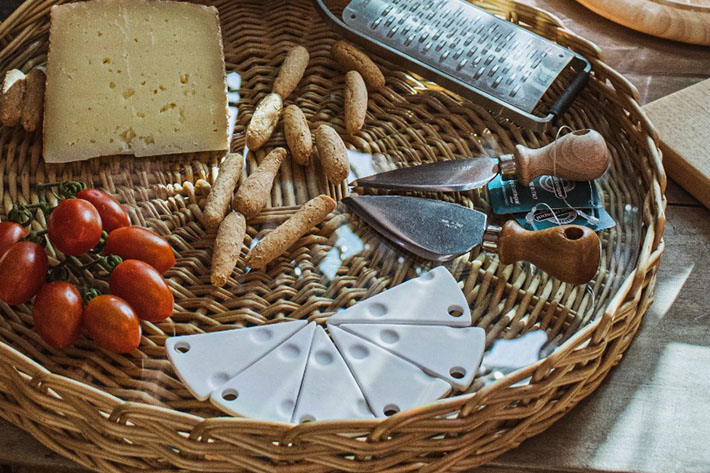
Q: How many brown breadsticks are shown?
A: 12